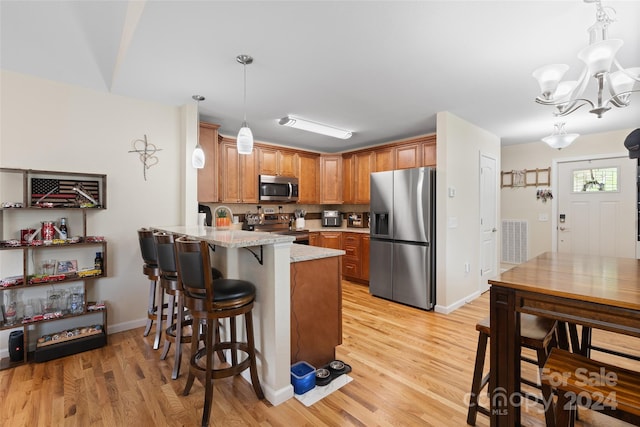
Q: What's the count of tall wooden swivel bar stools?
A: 3